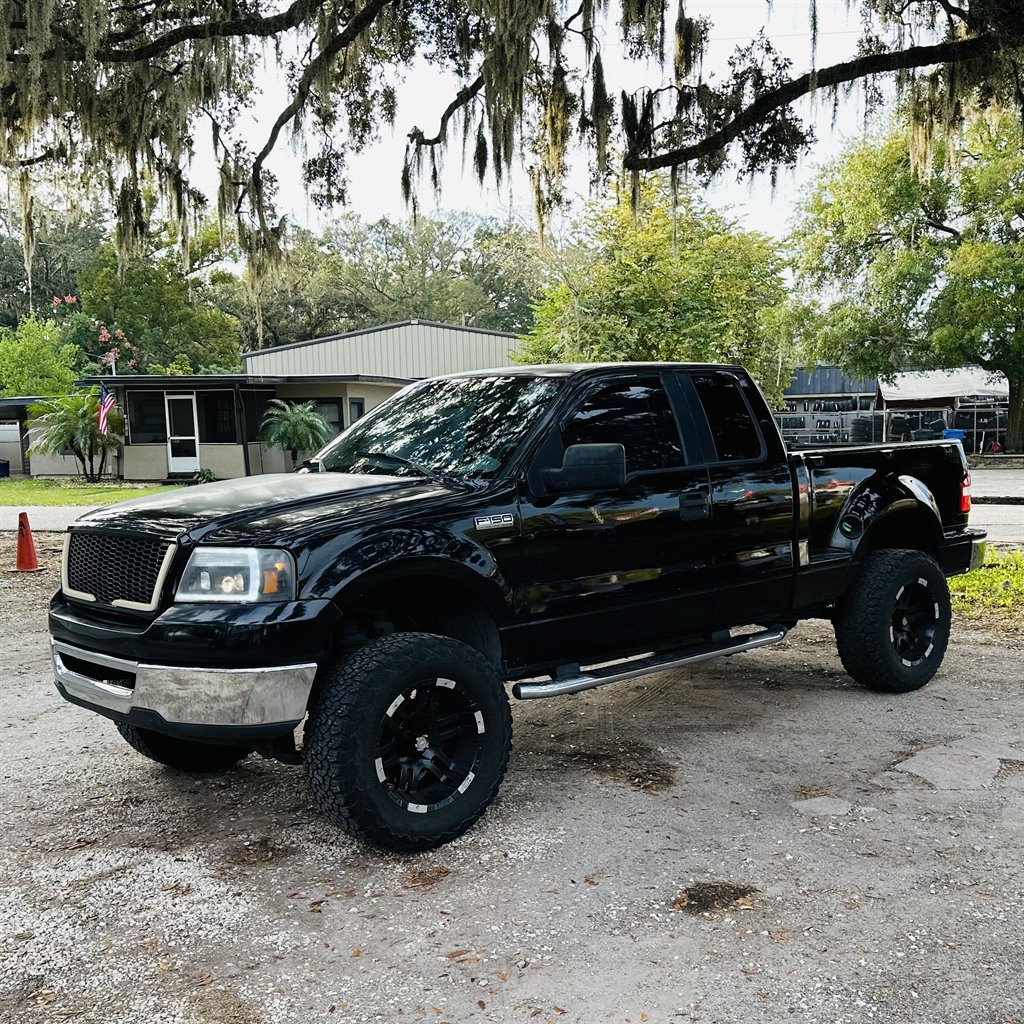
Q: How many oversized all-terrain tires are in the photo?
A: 3